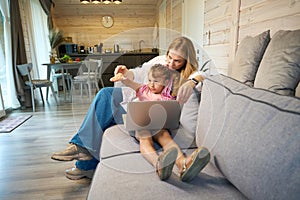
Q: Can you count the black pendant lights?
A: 4